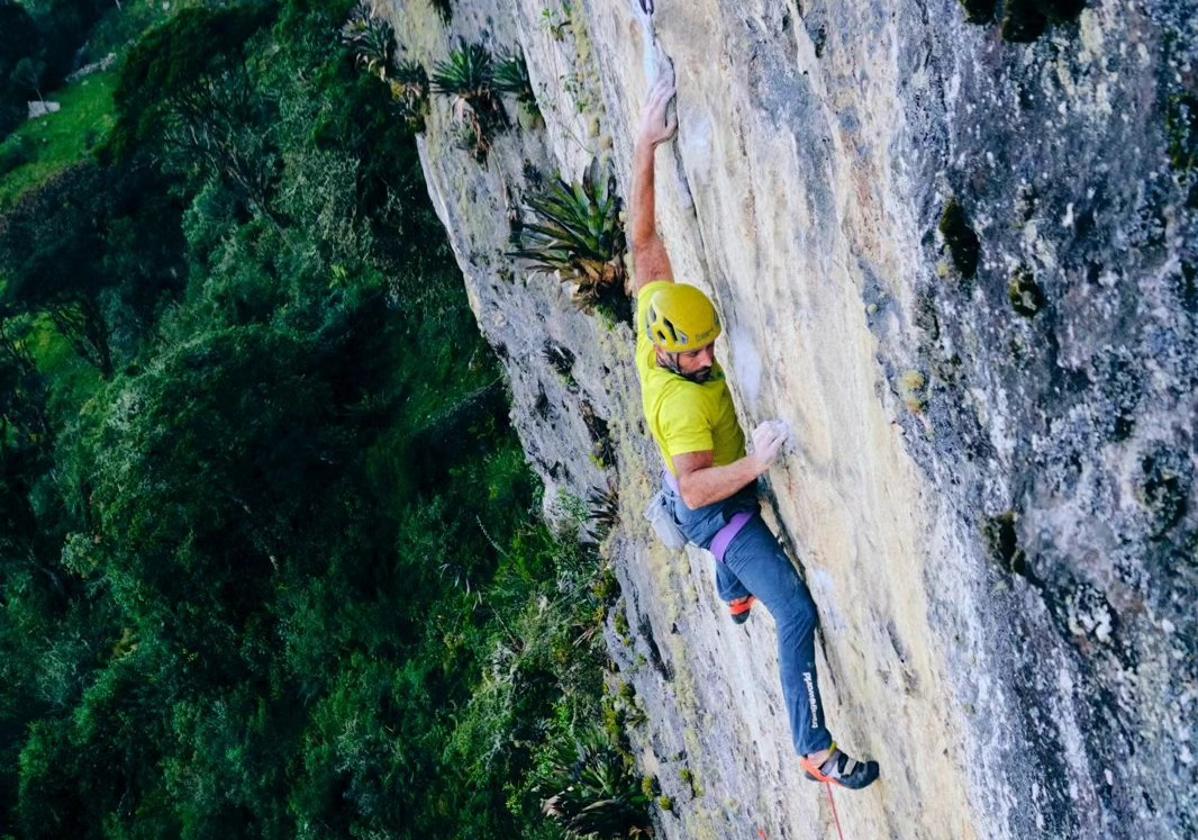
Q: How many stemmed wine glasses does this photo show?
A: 0